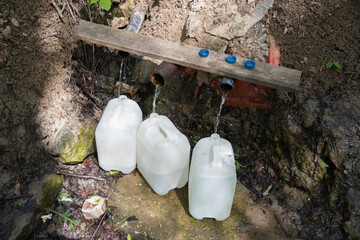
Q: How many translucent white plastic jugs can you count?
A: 3